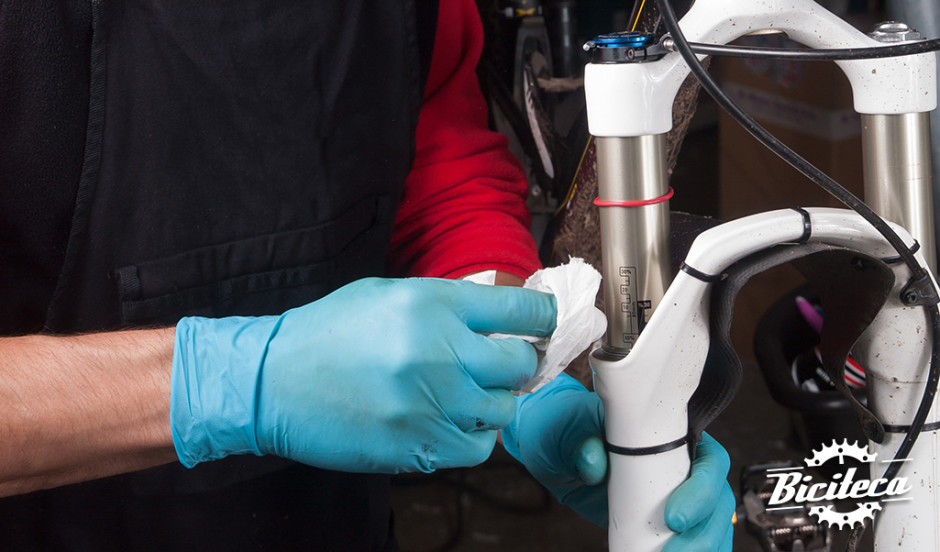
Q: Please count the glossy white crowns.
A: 1